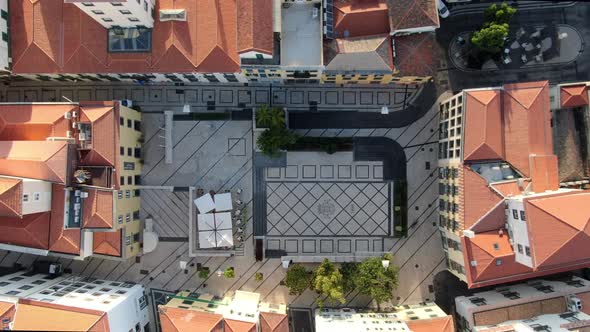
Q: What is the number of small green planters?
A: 3